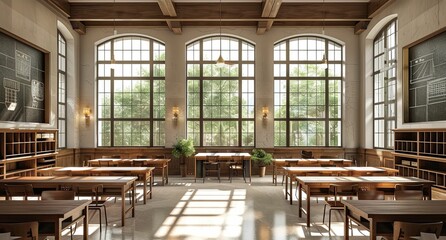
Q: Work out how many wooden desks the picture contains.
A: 9